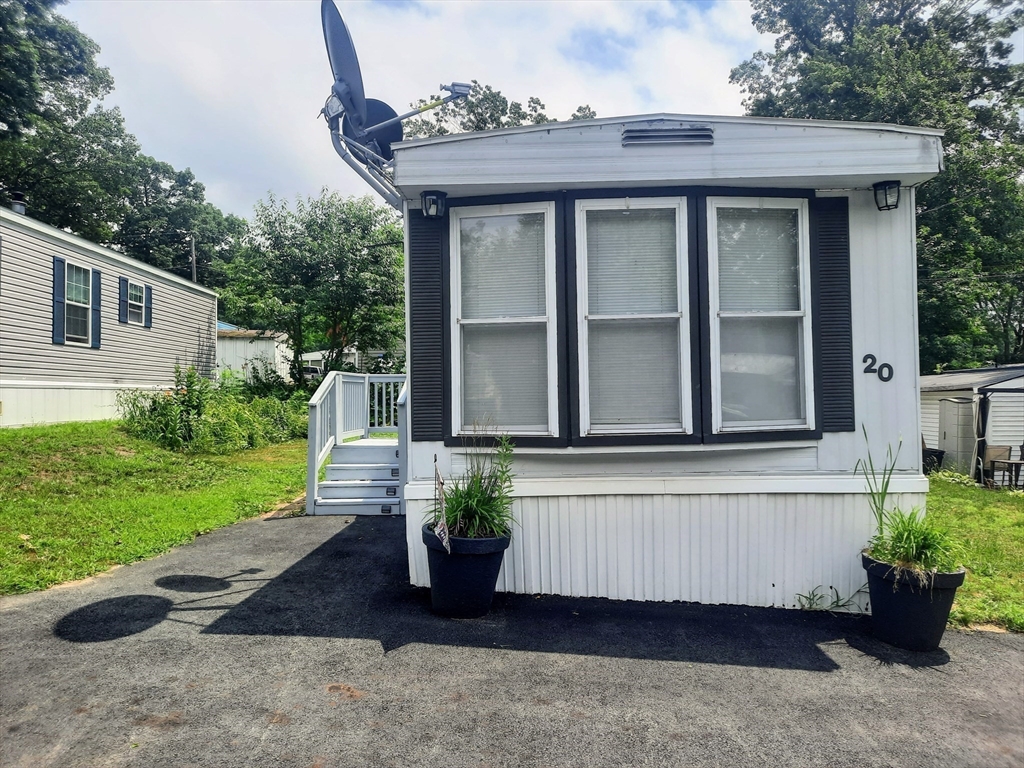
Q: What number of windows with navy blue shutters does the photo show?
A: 2